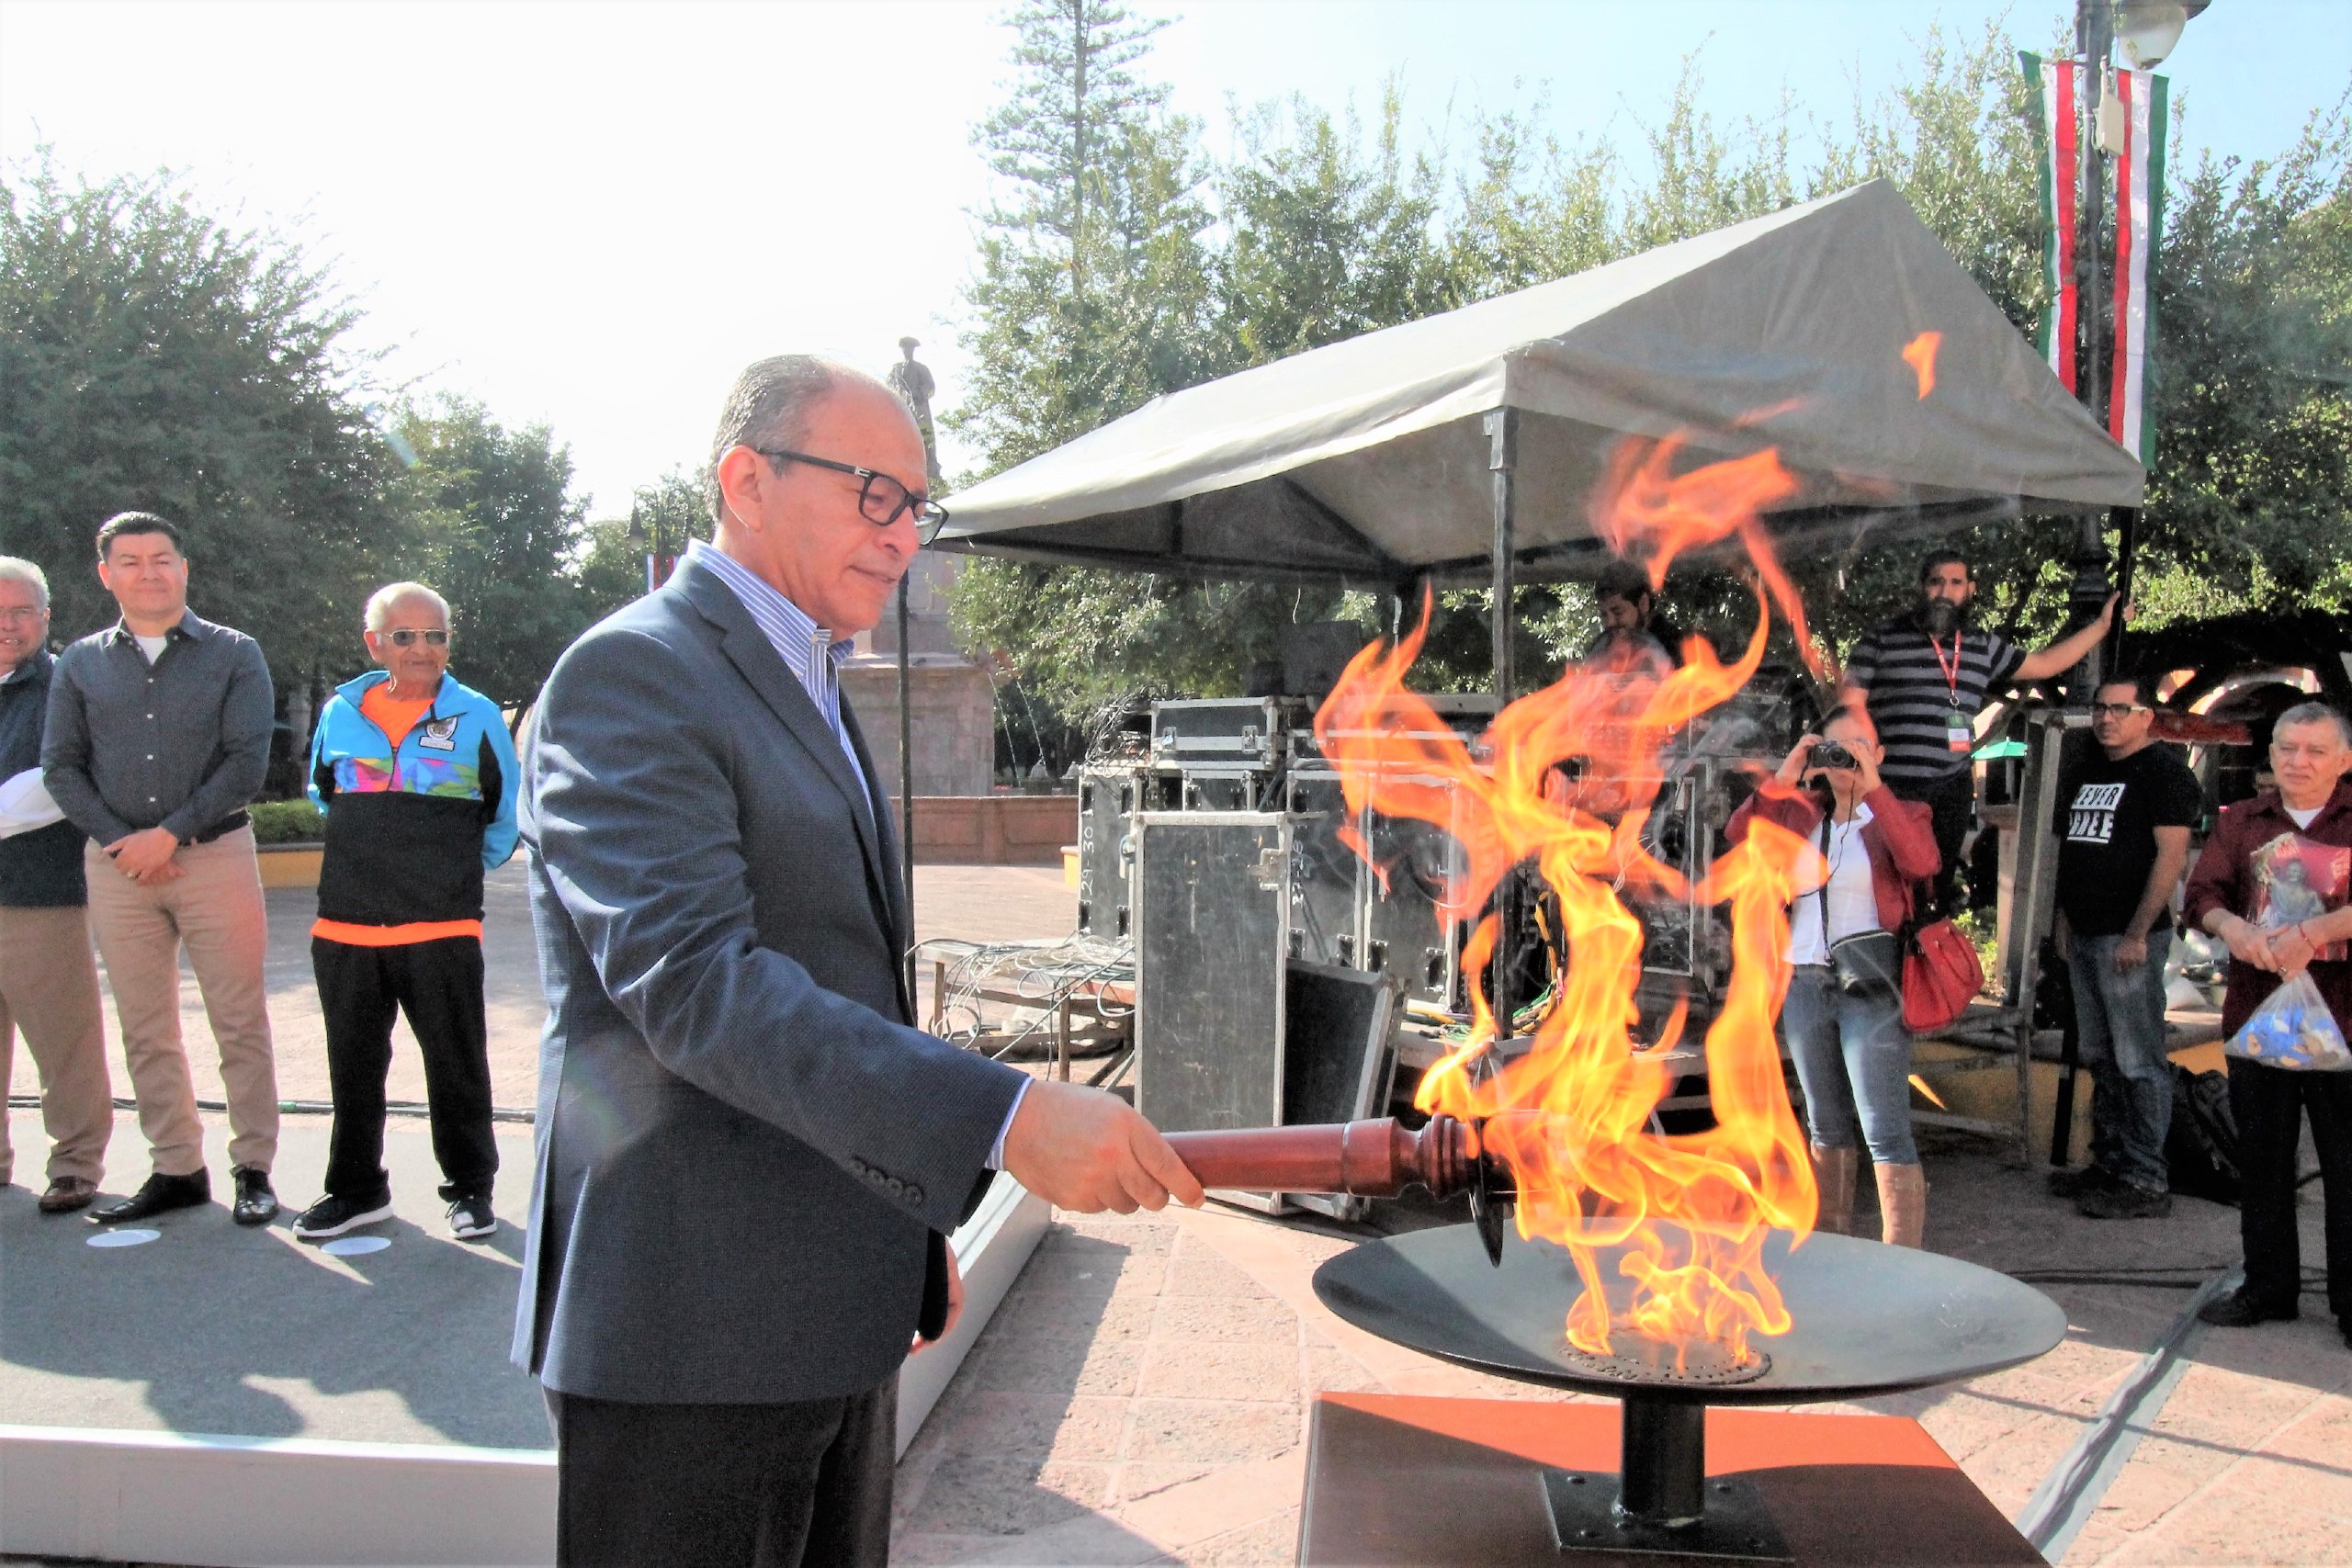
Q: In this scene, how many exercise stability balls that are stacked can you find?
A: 0